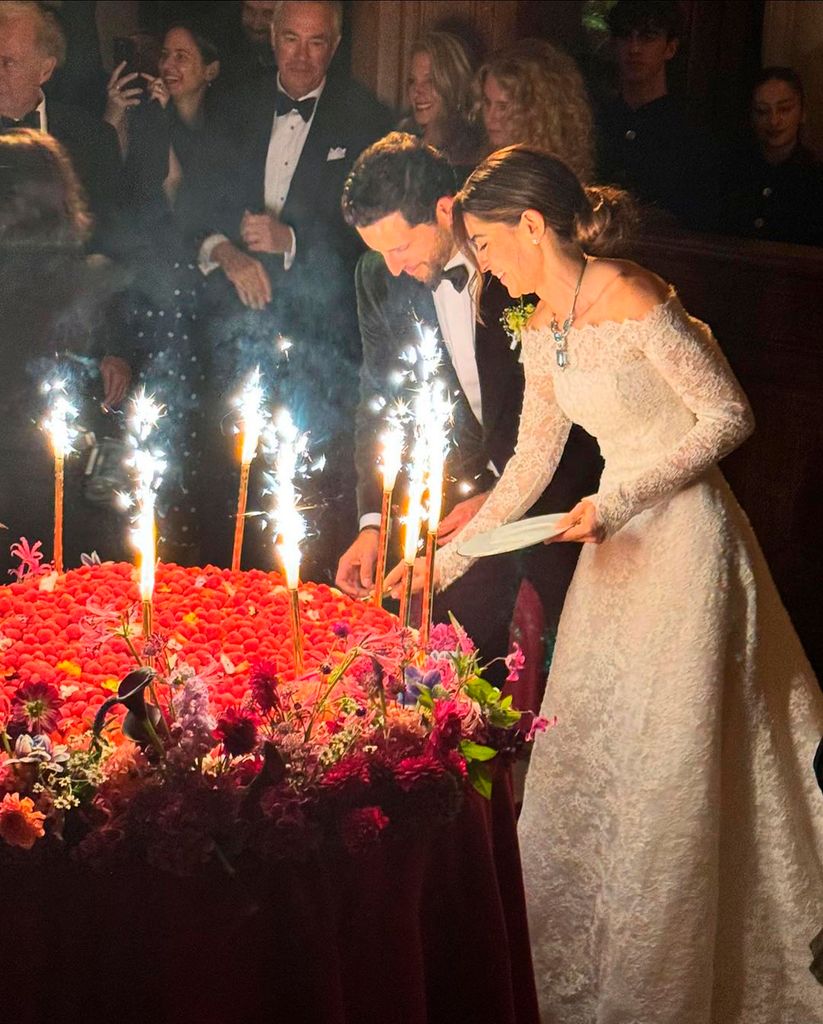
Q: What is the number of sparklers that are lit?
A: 7